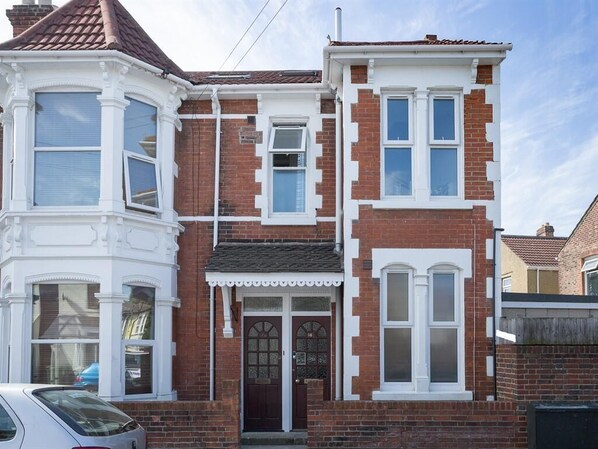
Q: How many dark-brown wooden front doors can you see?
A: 2